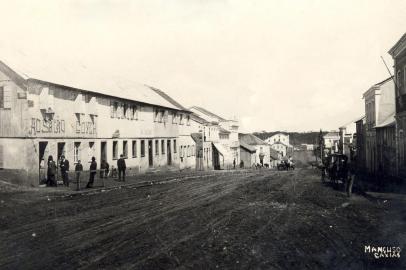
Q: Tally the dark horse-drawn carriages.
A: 2